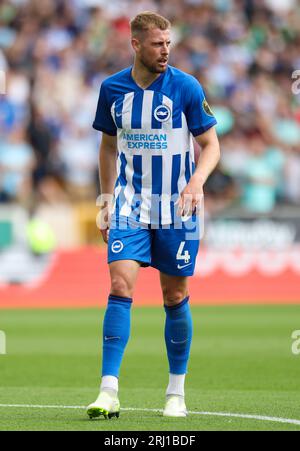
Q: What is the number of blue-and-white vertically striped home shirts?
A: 1